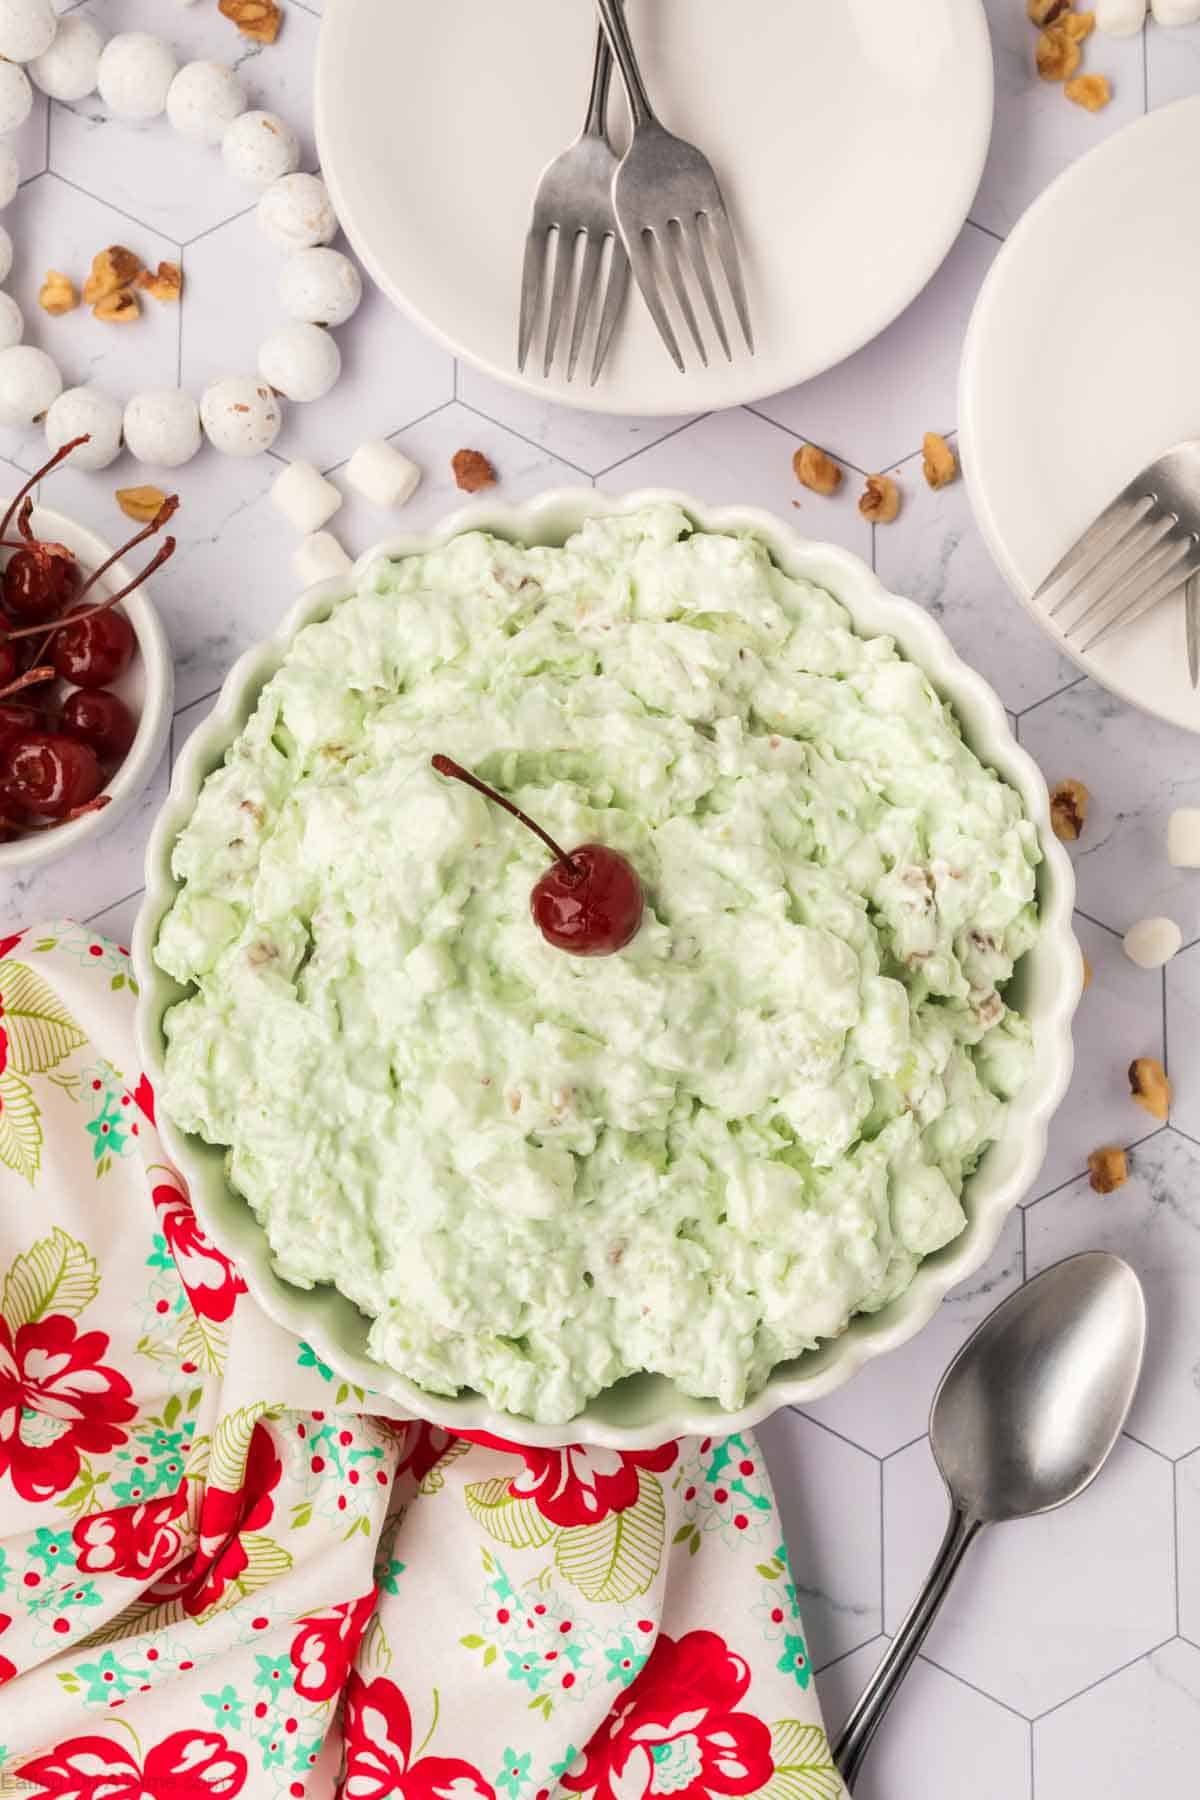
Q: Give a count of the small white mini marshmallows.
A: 7